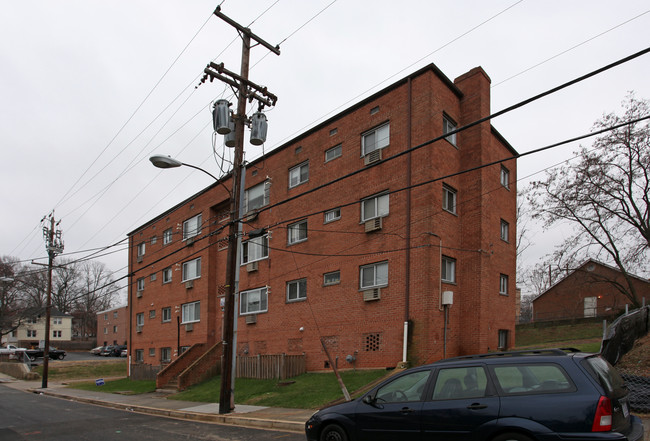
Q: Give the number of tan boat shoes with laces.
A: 0